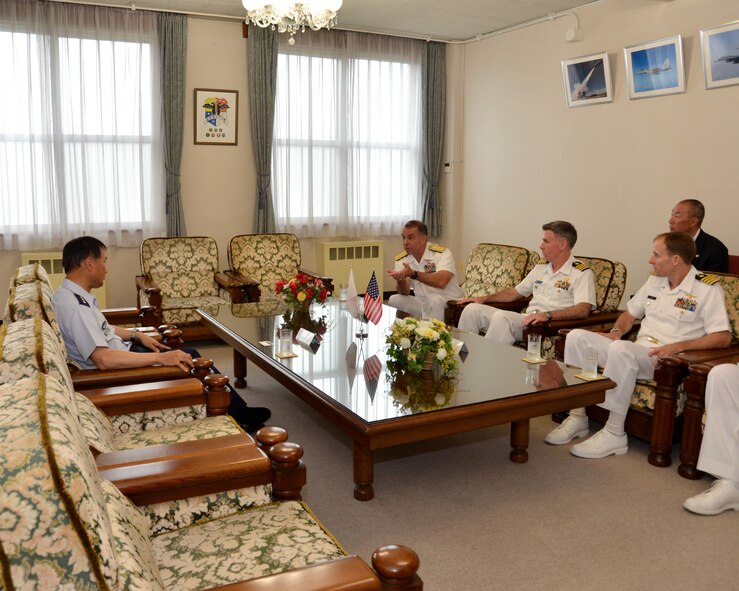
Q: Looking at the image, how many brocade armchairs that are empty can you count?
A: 5